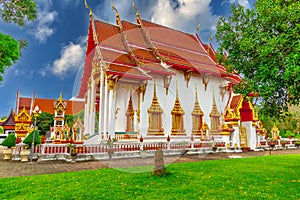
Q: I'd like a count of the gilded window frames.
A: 5